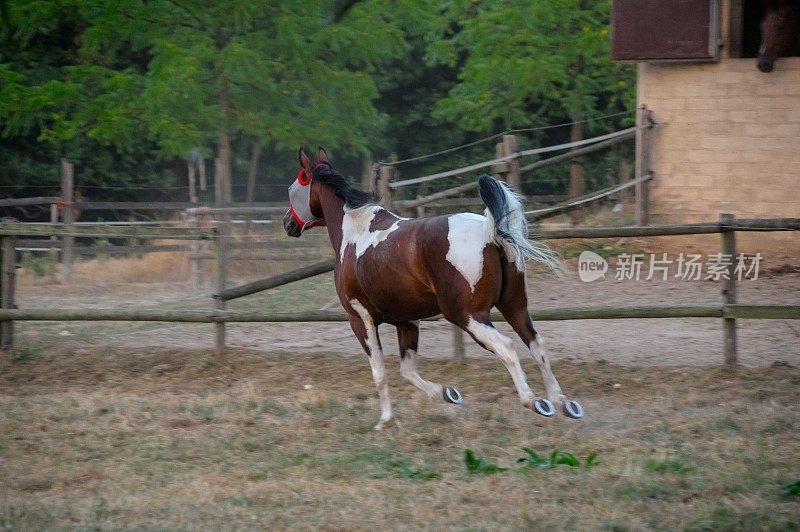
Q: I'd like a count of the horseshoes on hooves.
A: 3